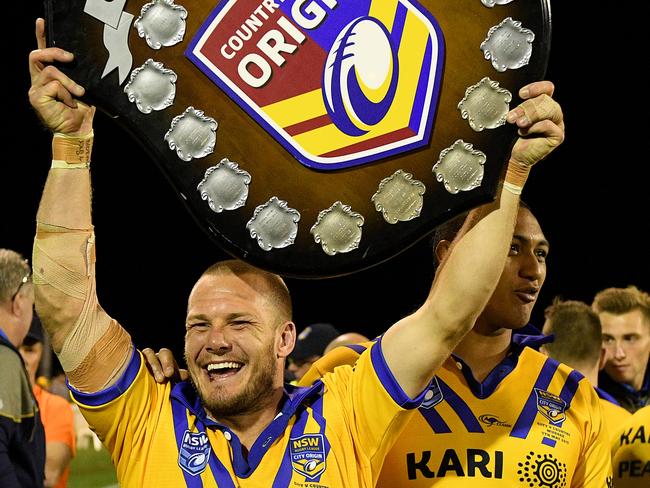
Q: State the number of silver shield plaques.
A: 11